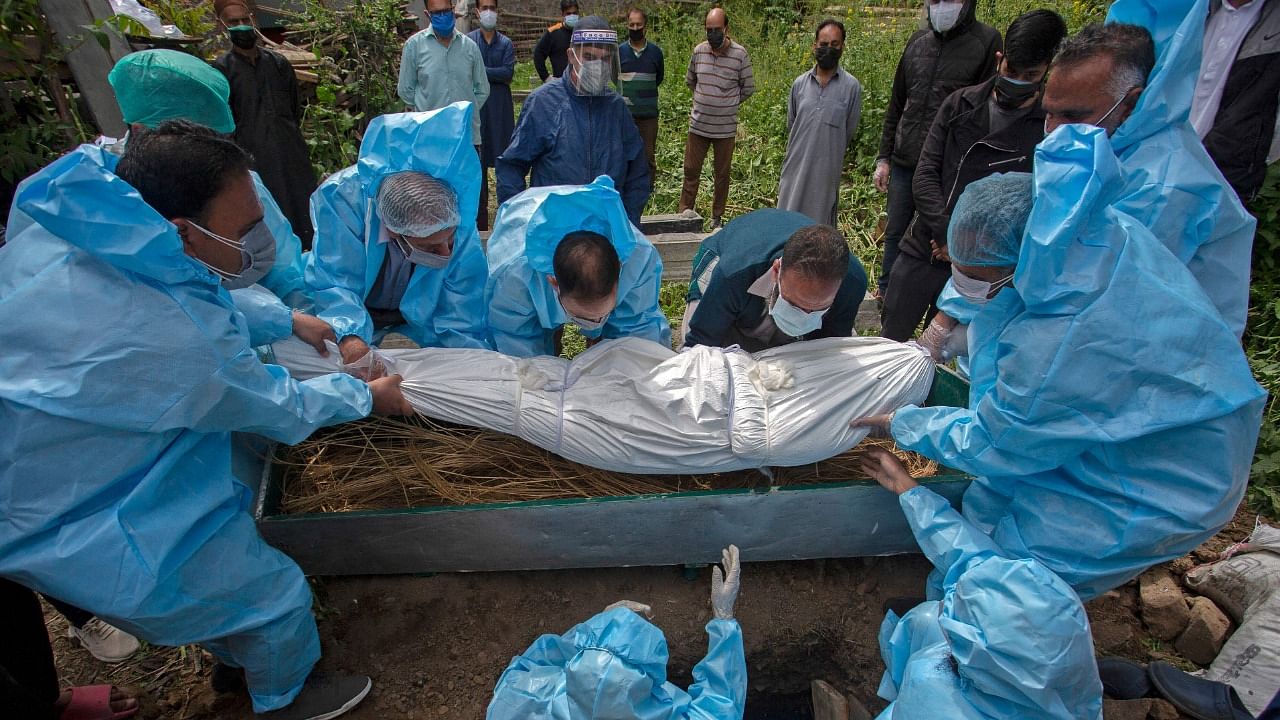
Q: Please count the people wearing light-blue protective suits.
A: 8